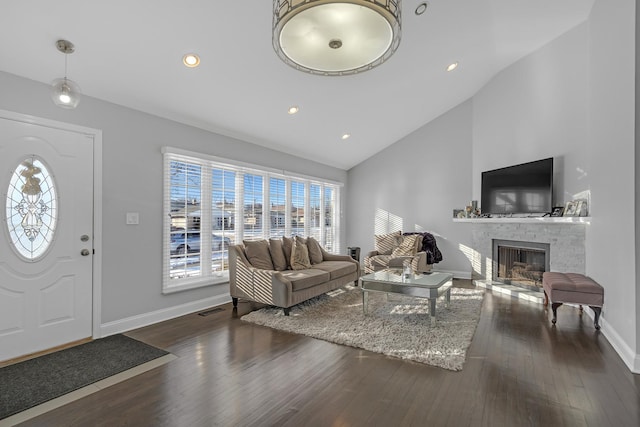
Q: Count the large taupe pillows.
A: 5